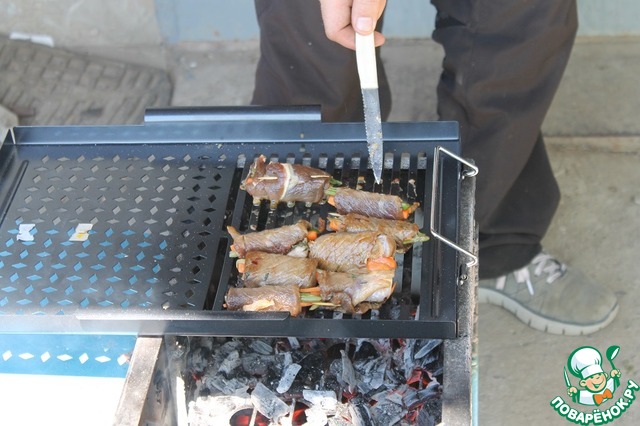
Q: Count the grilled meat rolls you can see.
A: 8